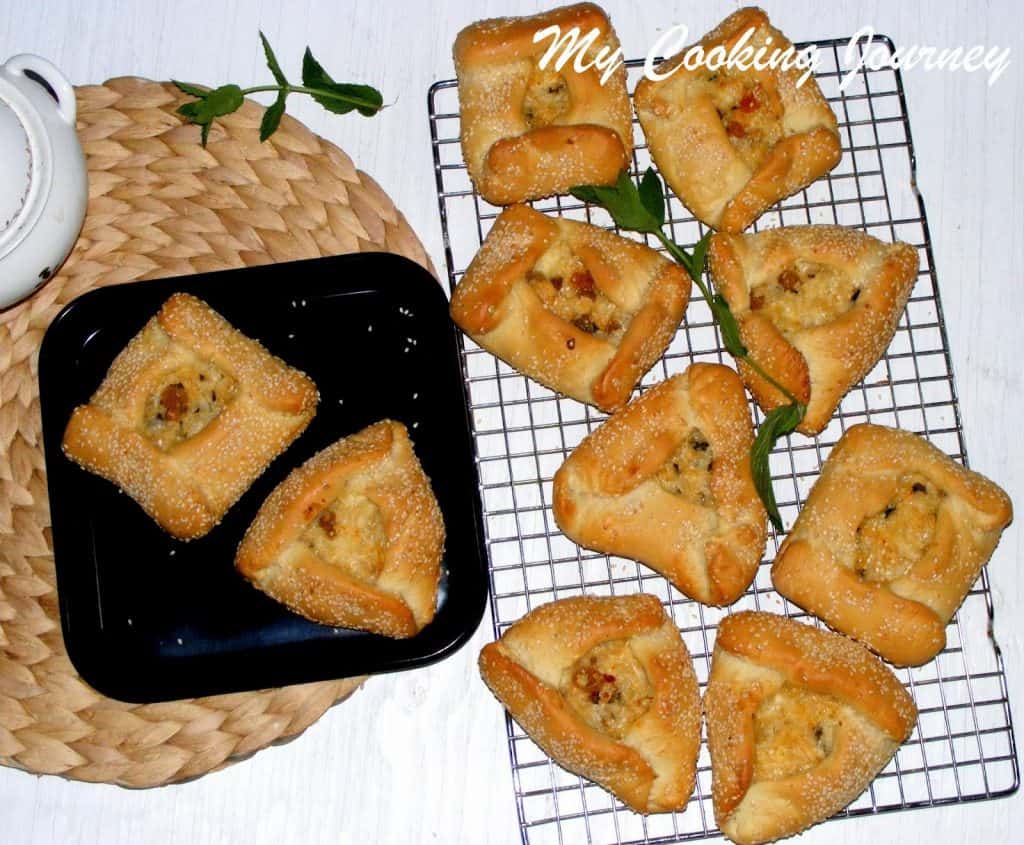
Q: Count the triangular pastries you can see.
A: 5